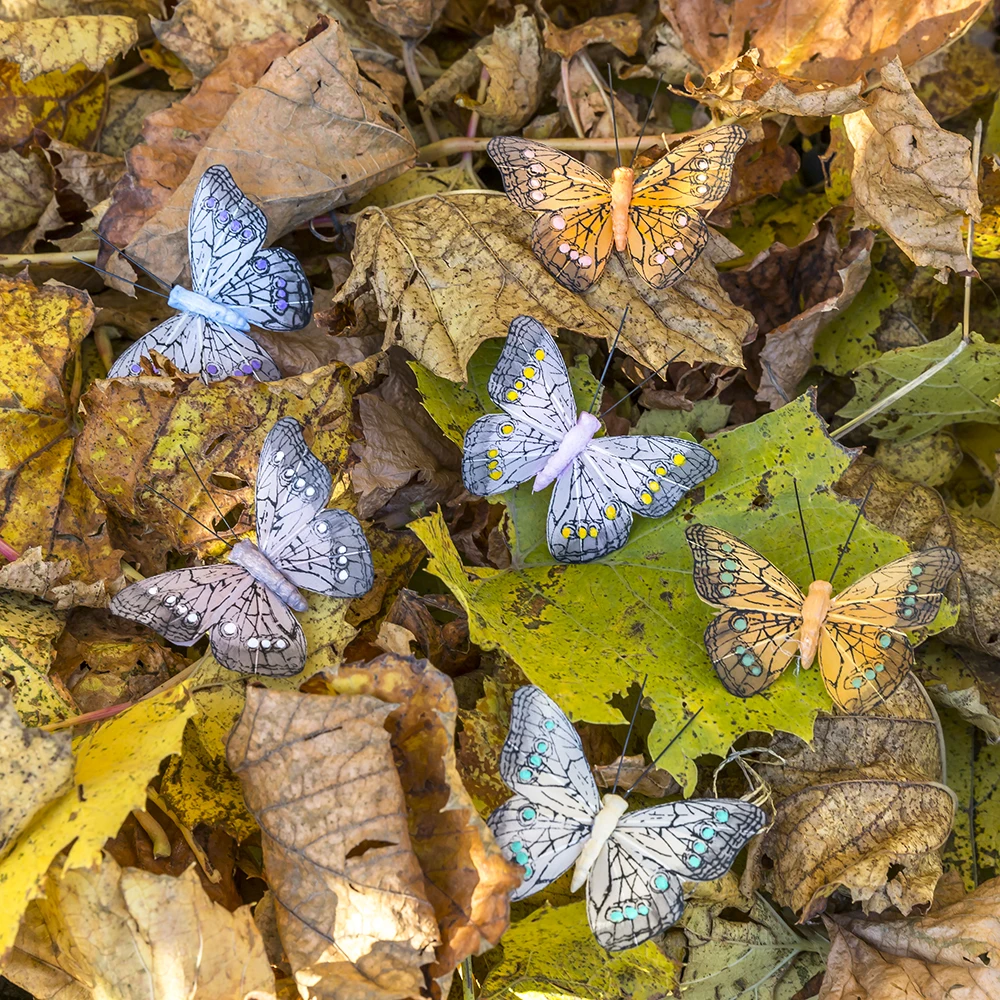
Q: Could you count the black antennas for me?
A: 12